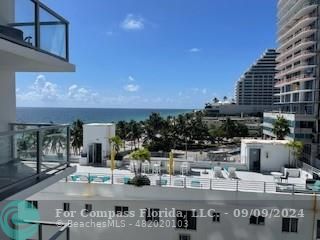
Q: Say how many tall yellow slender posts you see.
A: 2